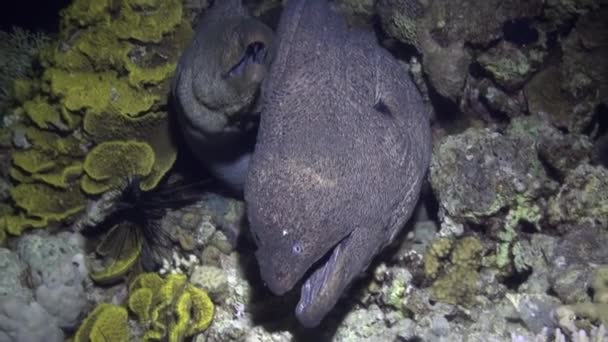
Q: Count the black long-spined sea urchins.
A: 1